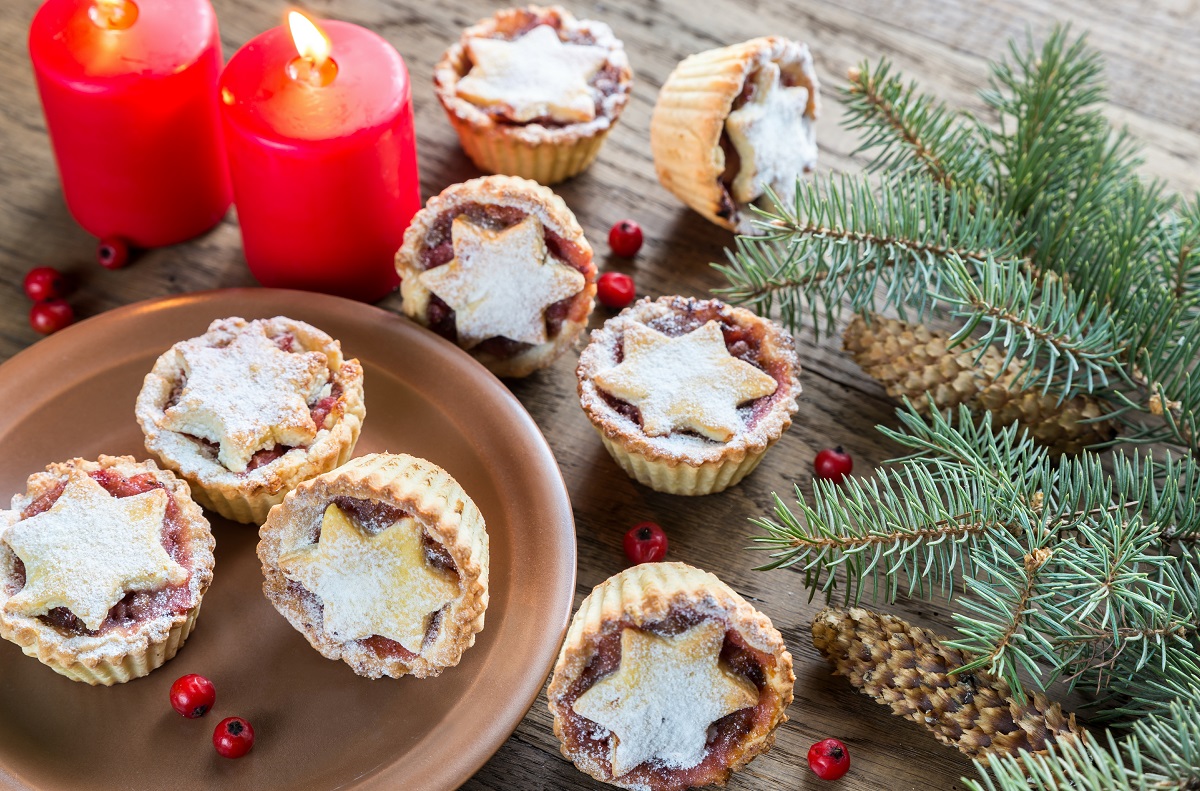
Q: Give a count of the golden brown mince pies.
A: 8